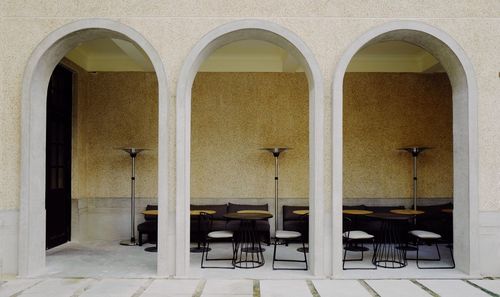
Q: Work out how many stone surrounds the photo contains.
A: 3